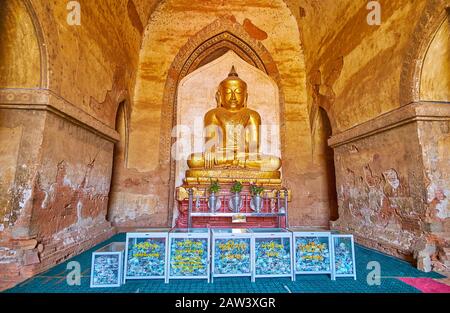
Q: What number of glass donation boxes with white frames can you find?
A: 7